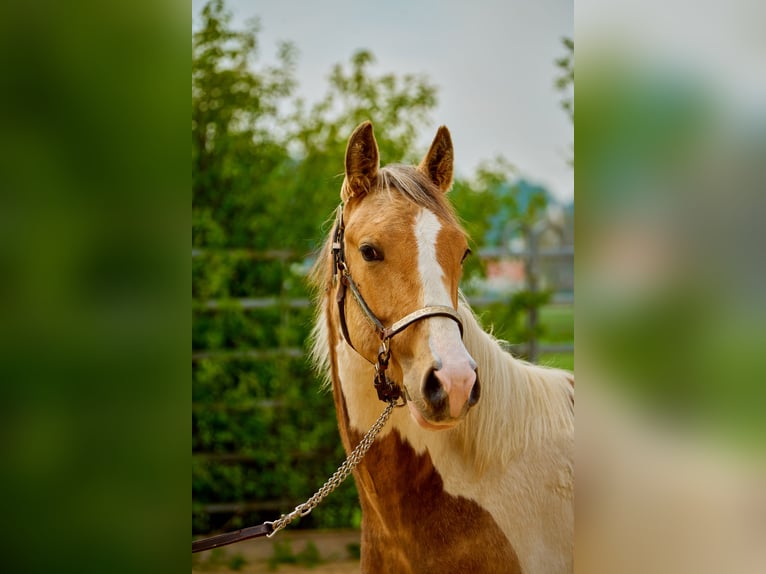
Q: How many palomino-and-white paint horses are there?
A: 1